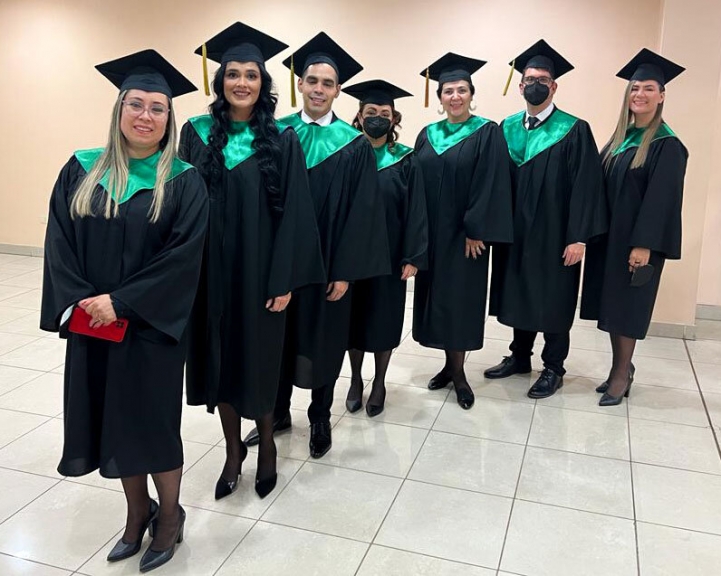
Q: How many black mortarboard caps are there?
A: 7